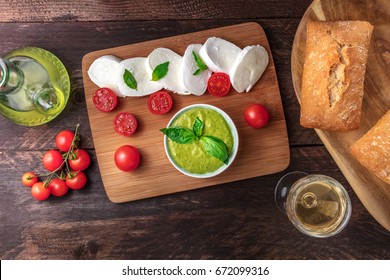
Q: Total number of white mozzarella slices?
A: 6